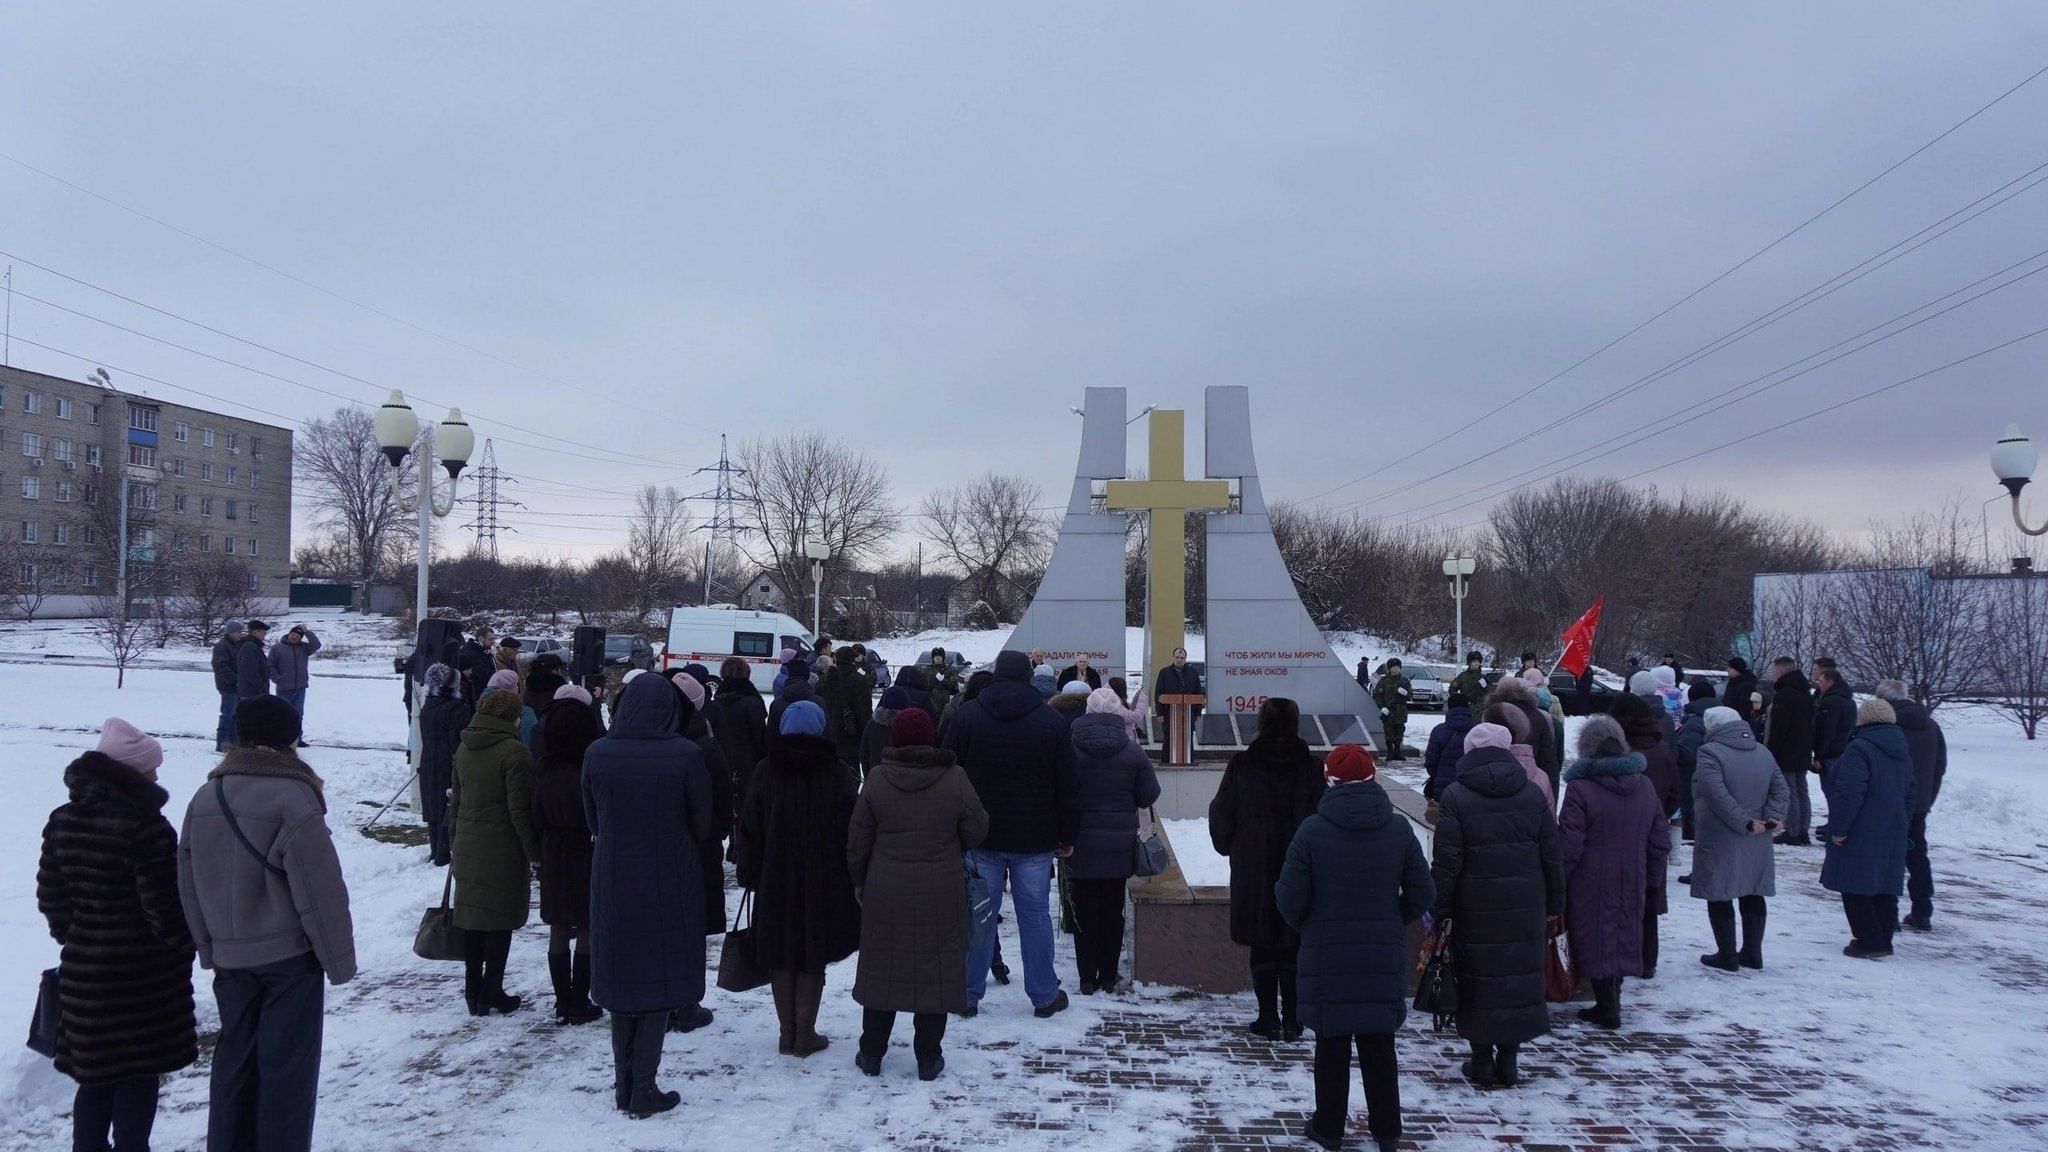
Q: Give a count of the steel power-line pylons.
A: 2